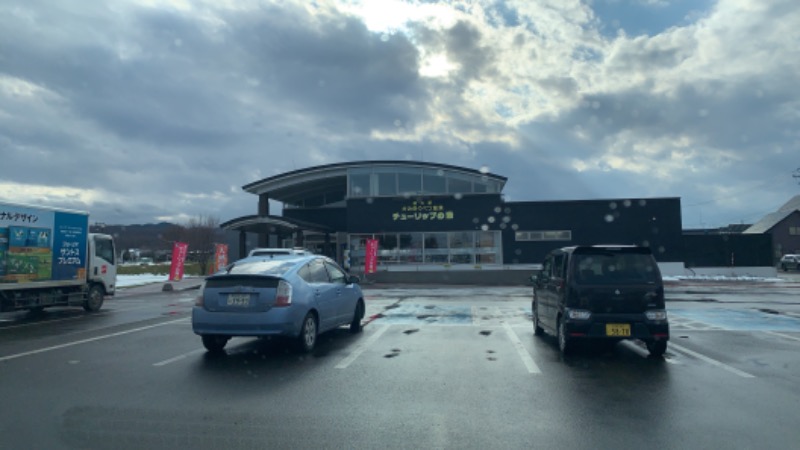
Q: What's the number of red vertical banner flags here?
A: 3